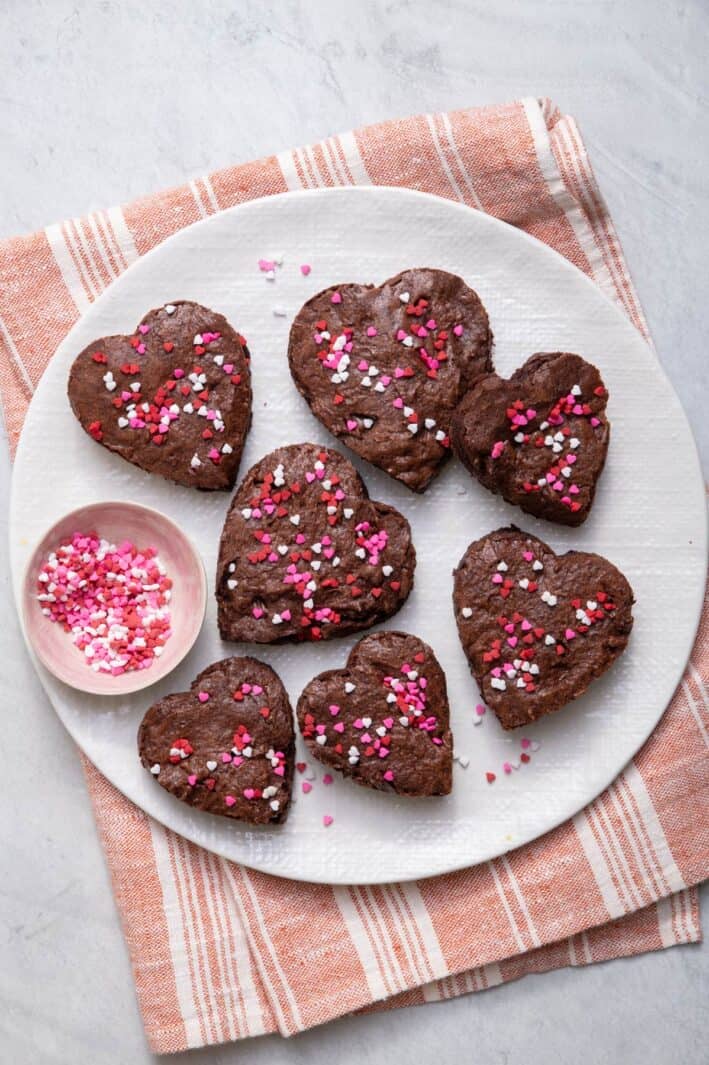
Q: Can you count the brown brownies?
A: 7